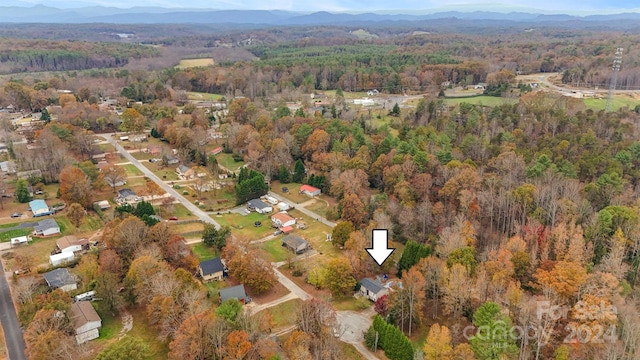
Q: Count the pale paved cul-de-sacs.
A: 1